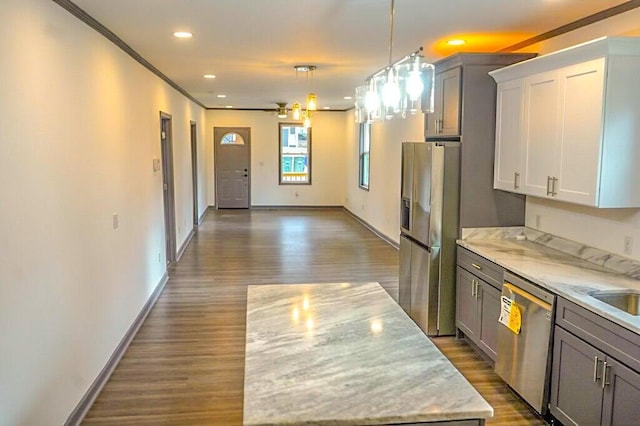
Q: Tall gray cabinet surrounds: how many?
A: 1